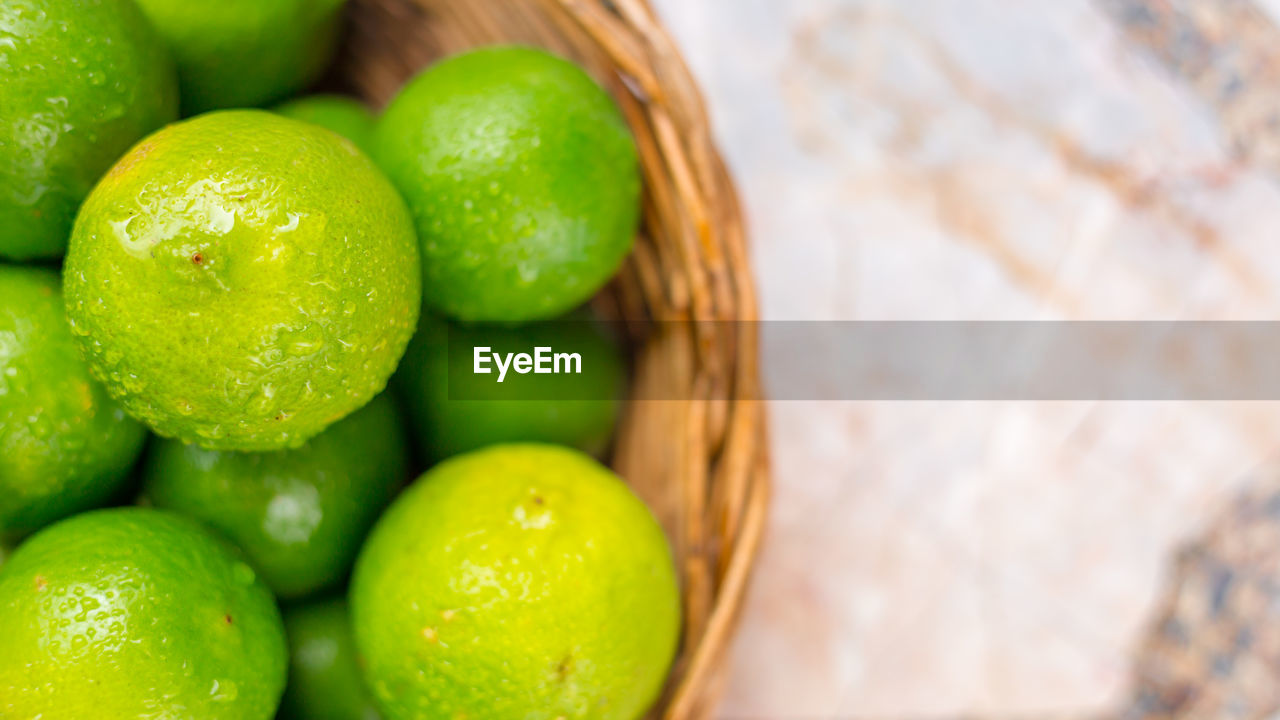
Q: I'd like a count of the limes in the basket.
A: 11